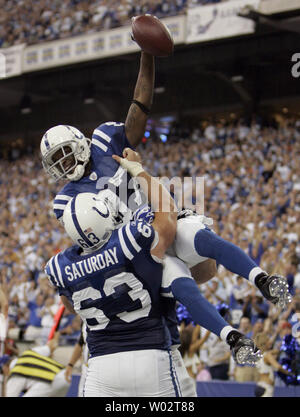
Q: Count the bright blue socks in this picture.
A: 2